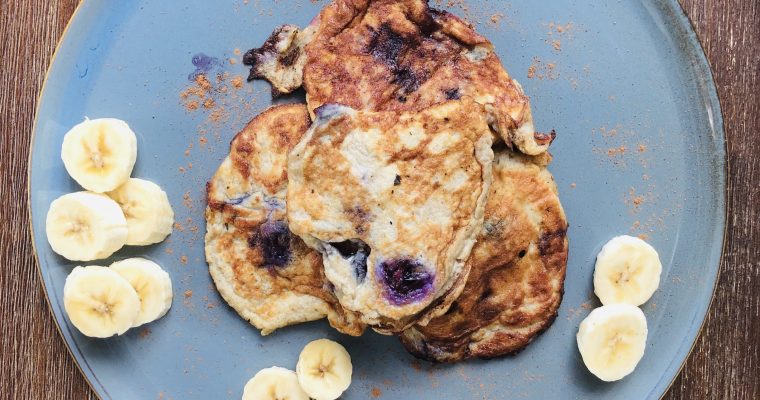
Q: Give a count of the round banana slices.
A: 9